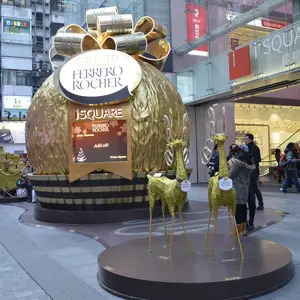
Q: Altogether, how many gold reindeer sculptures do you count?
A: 2